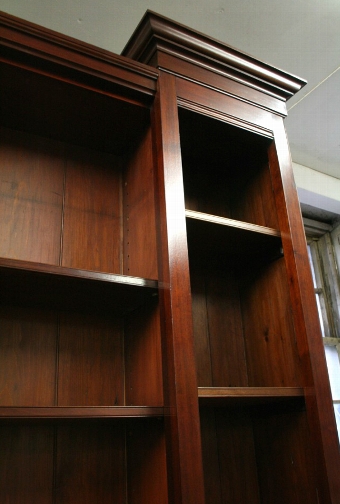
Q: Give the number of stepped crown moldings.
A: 1